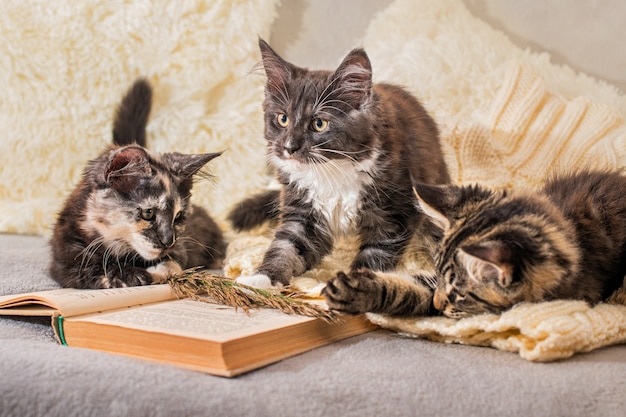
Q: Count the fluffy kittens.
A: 3